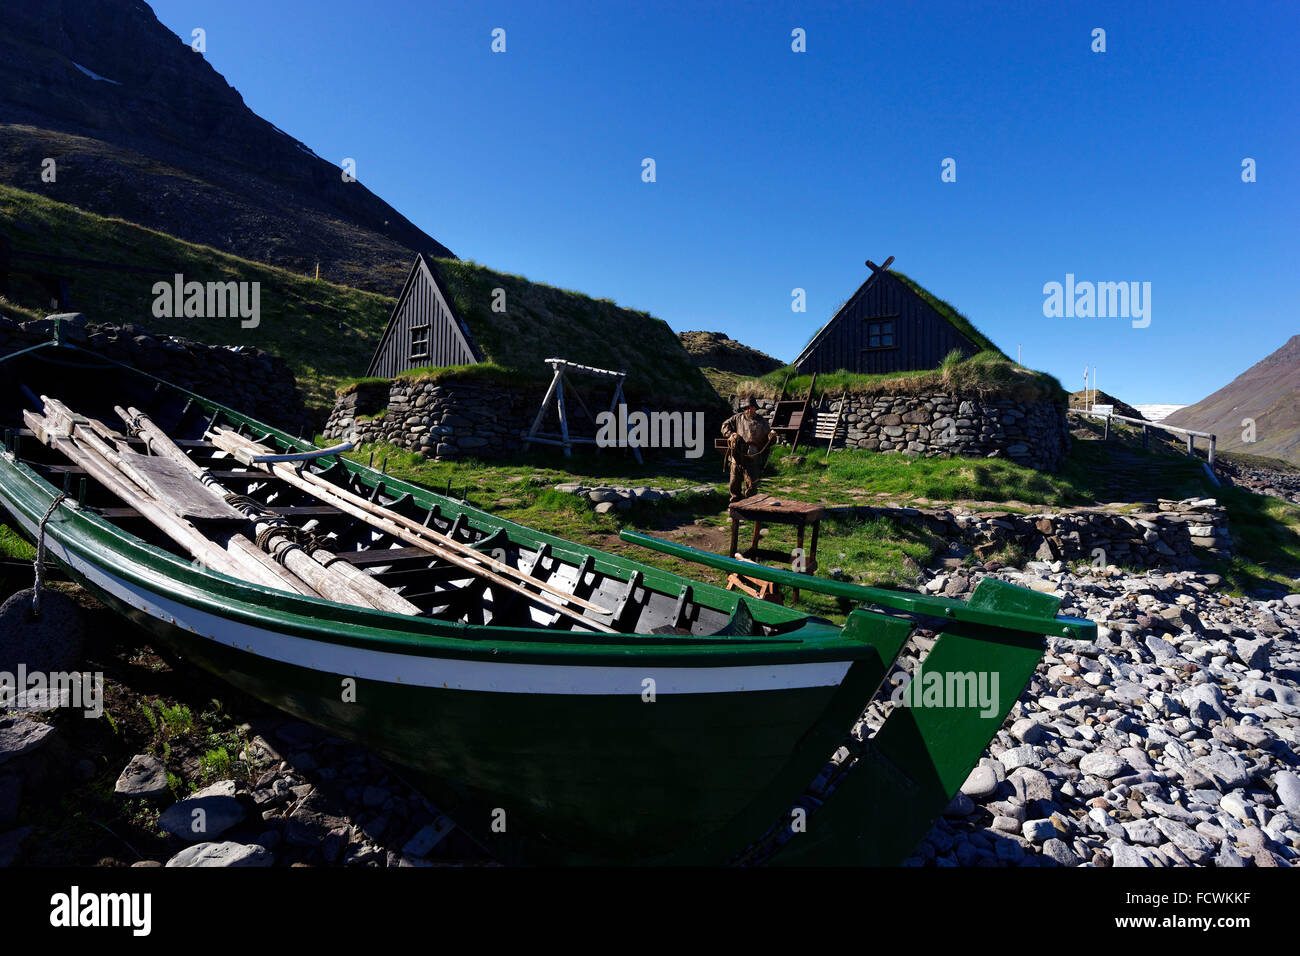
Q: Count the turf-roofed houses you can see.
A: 2